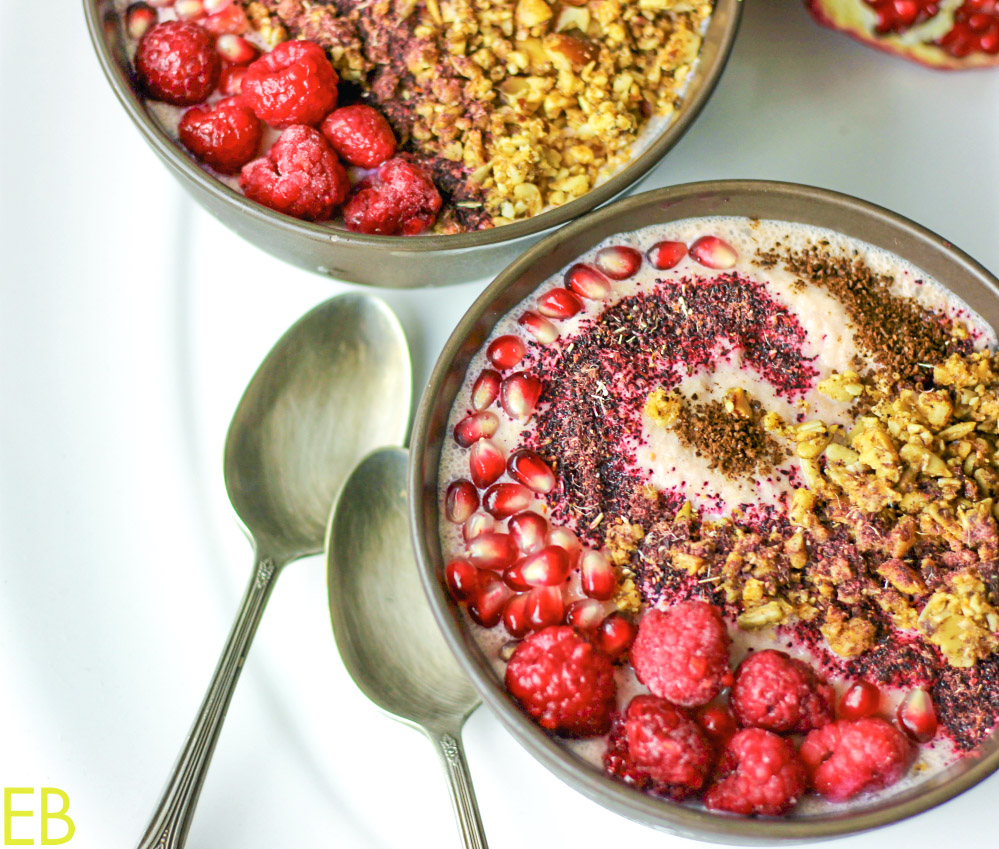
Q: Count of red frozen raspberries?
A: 12